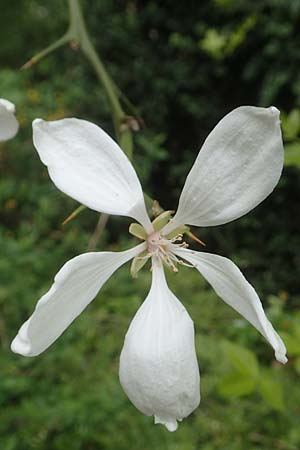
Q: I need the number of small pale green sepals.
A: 4